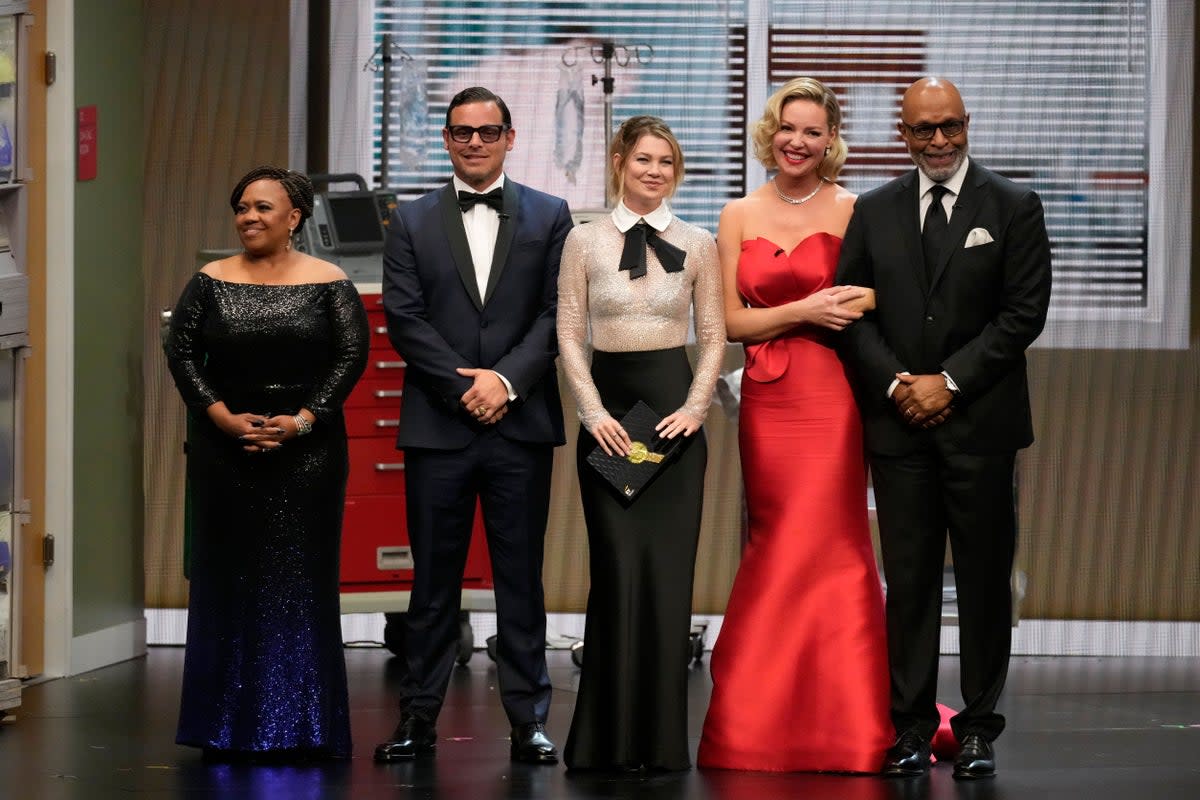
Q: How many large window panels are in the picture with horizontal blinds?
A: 2